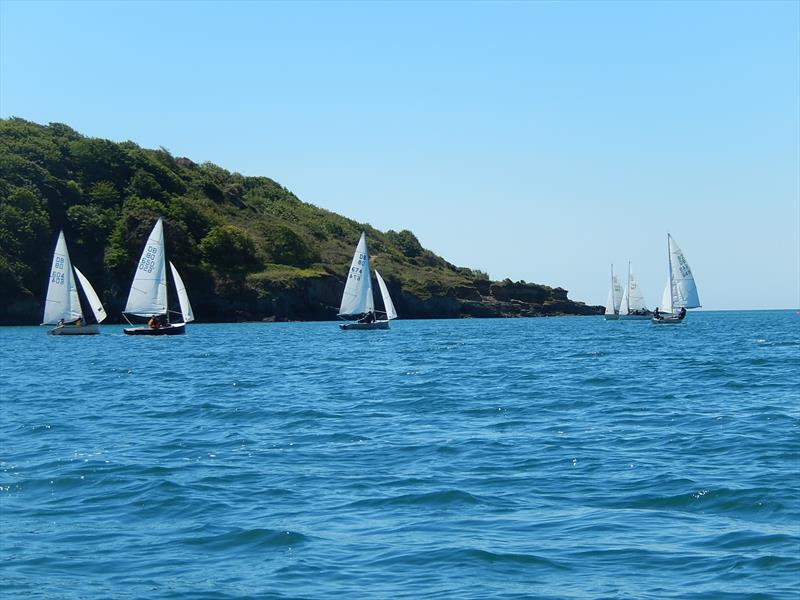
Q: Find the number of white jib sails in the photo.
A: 6